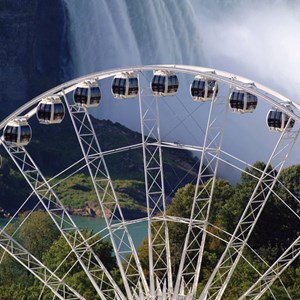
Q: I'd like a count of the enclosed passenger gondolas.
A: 8